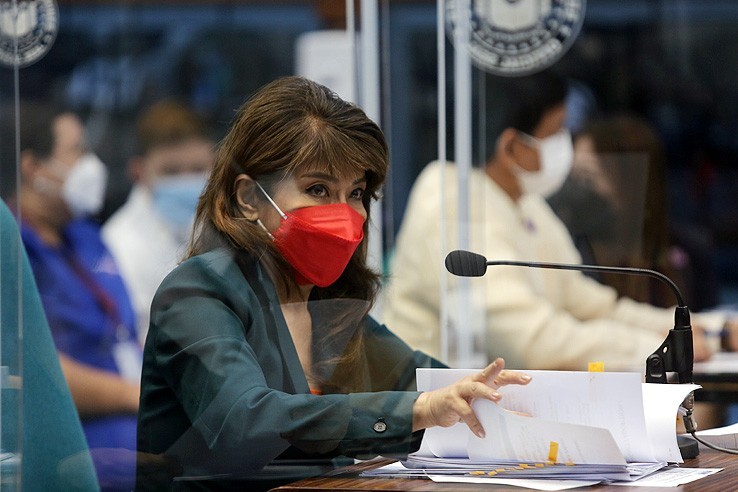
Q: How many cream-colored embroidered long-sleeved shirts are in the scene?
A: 1